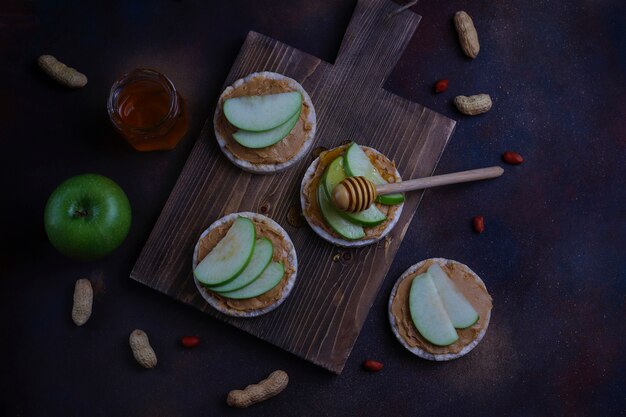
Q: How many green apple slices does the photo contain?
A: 10